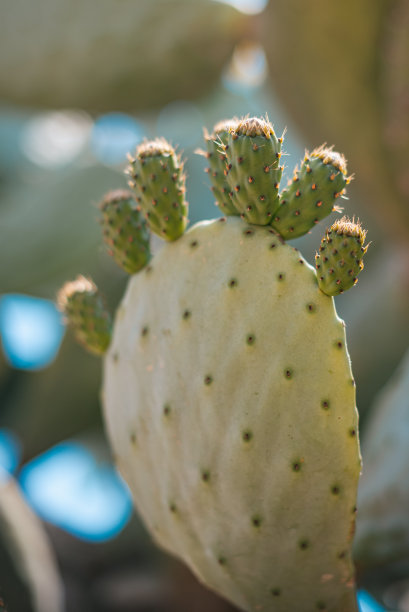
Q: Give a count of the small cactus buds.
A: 7